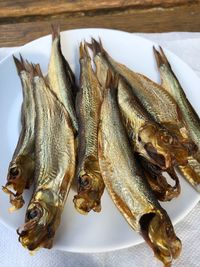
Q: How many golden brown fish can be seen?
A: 9